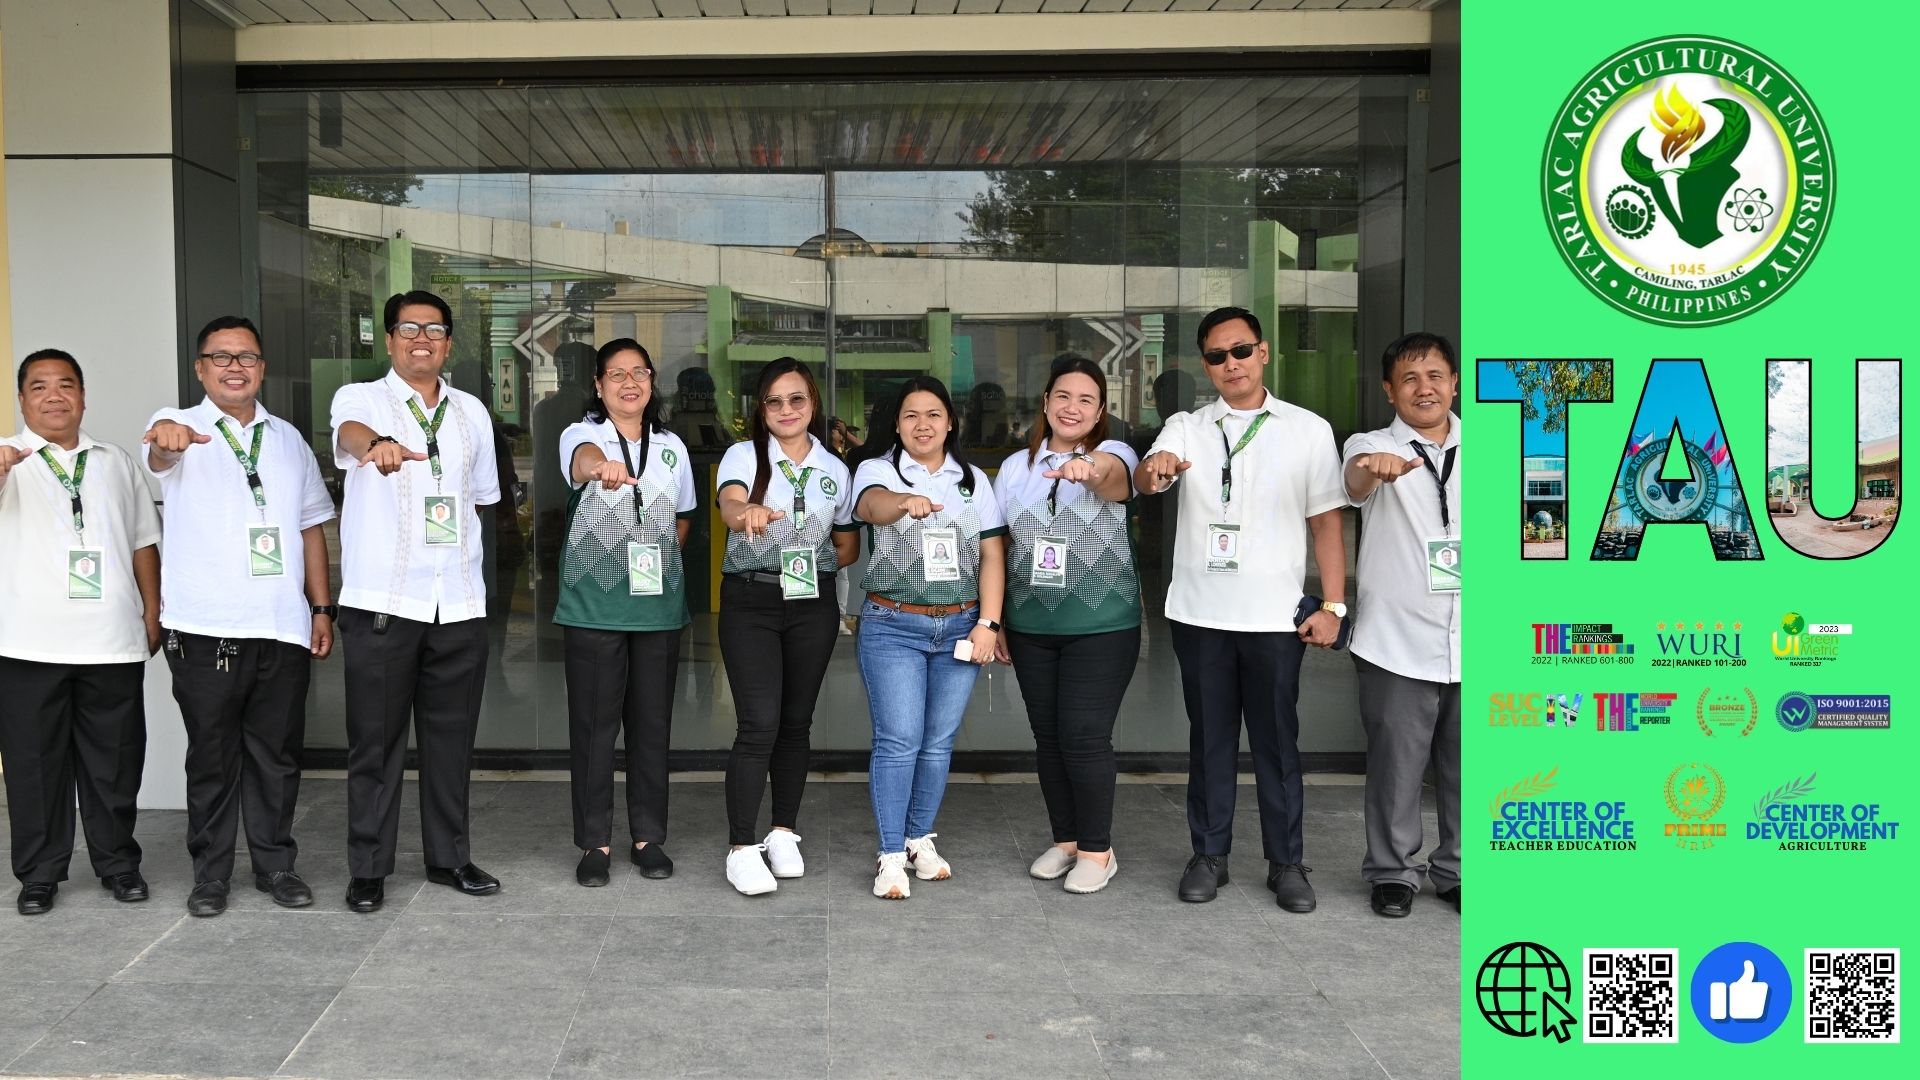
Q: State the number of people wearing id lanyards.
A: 9